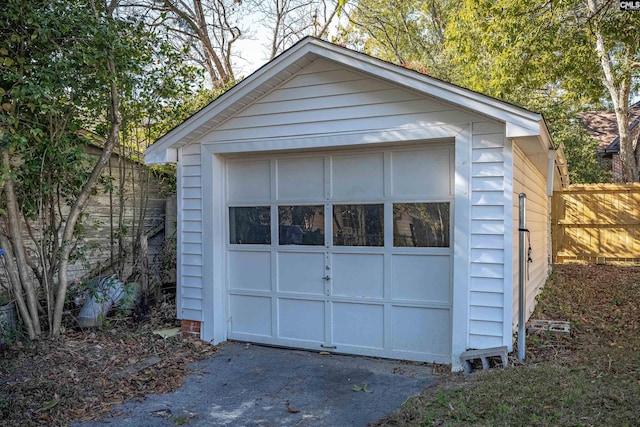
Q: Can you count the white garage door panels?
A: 12